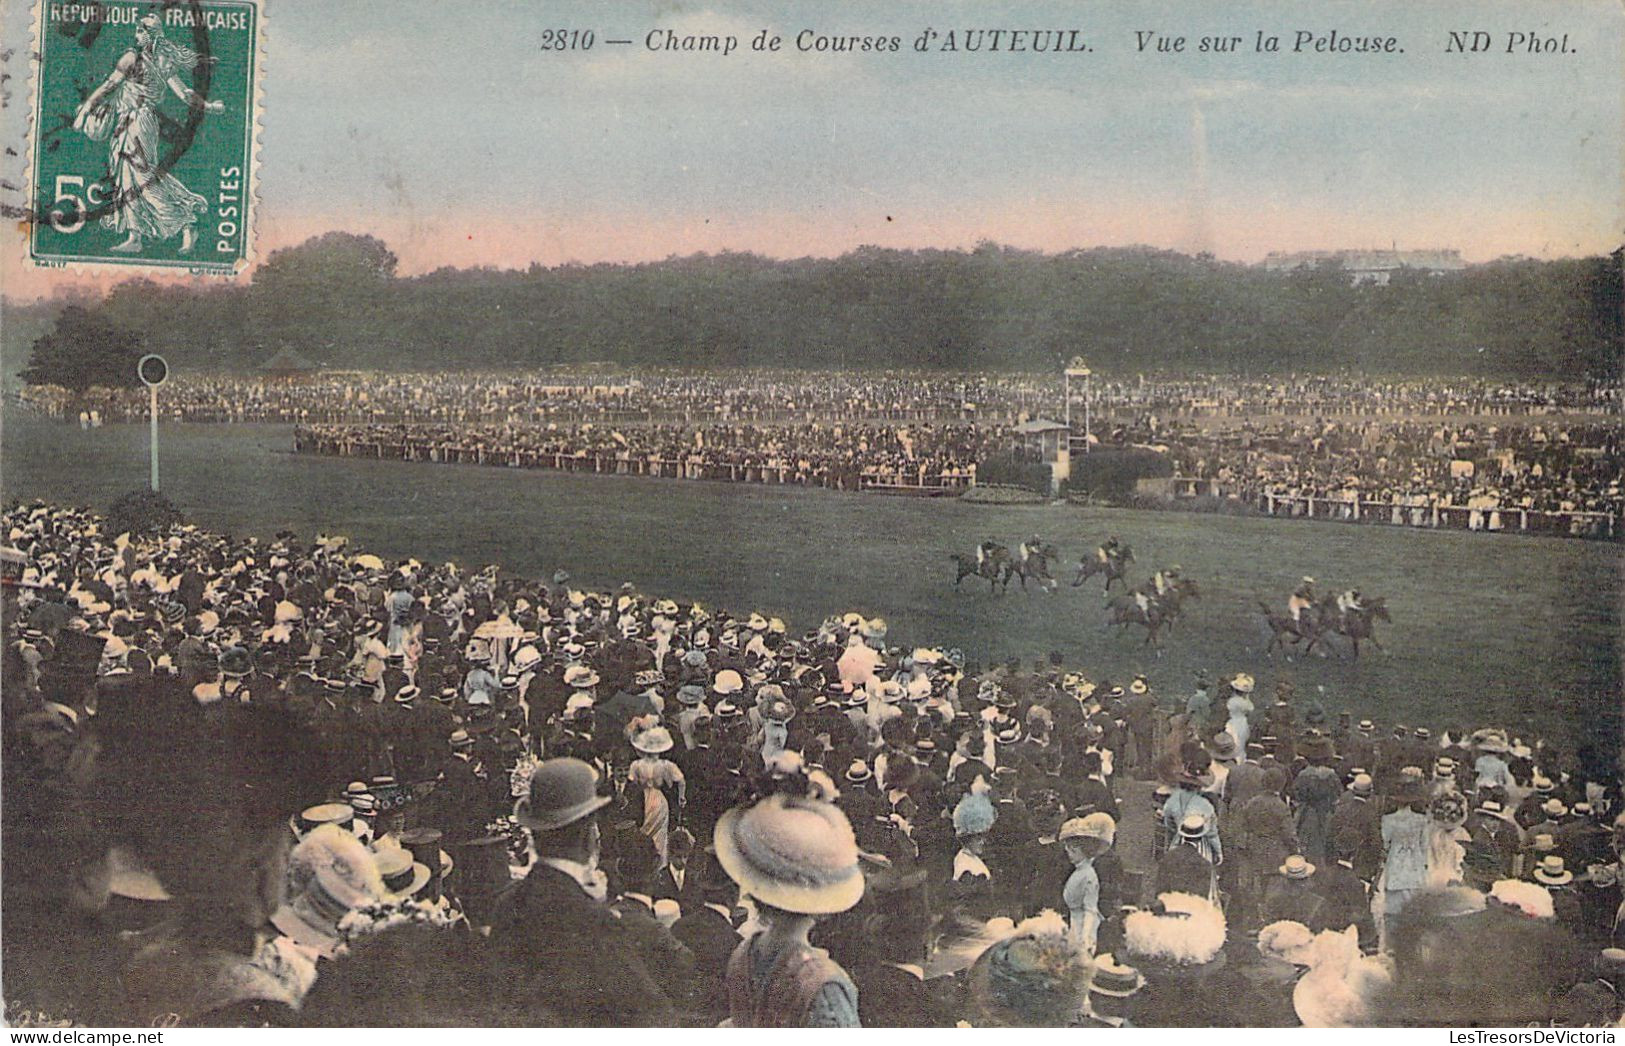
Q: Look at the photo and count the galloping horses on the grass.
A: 7